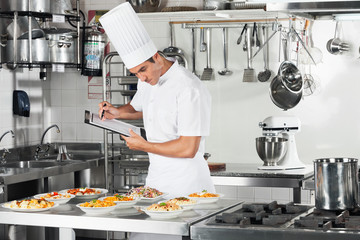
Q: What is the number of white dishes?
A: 9